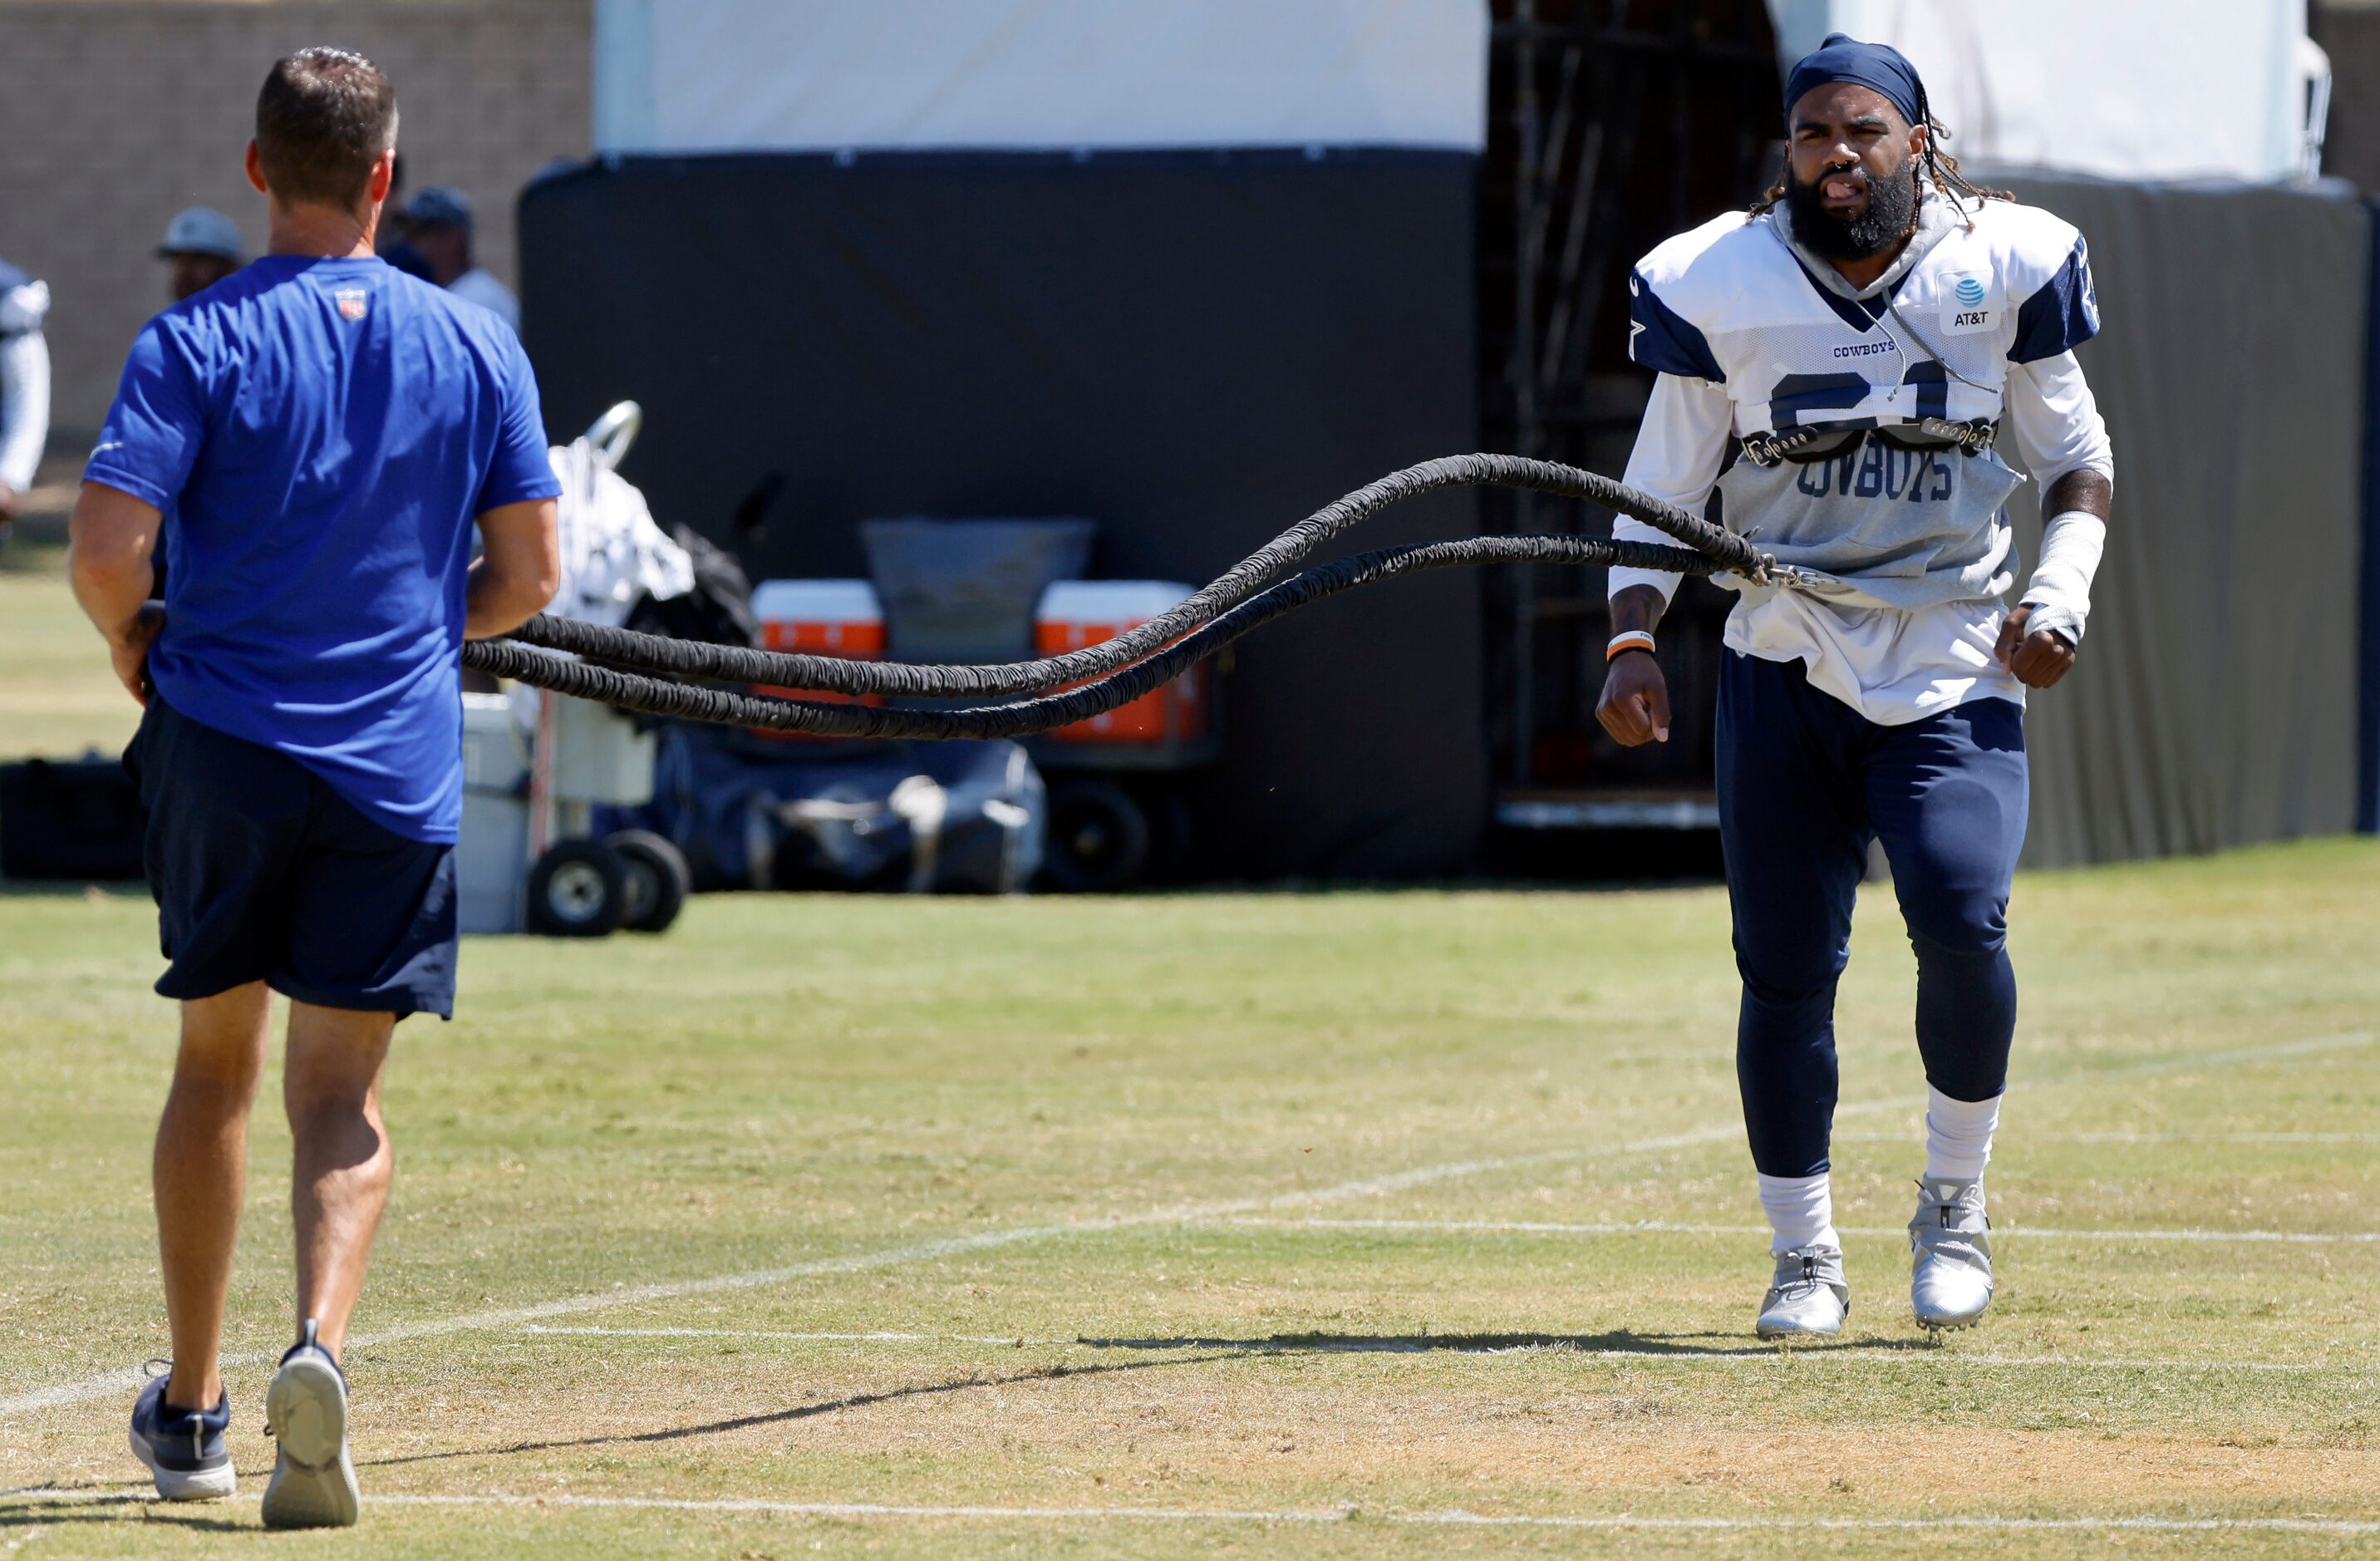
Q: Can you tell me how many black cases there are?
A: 1